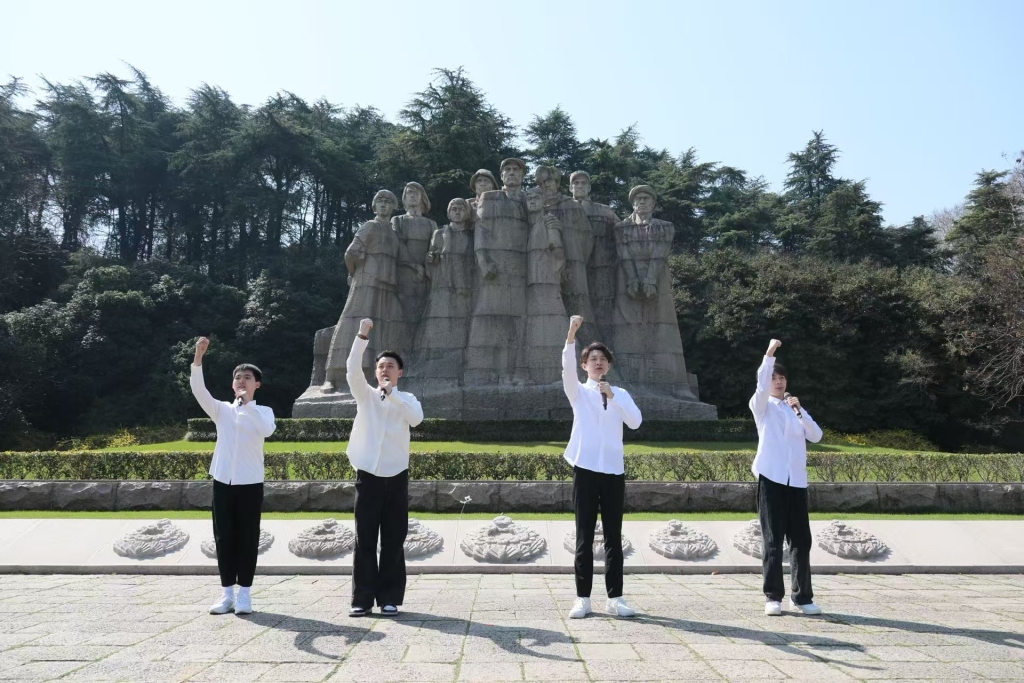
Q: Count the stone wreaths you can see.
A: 9